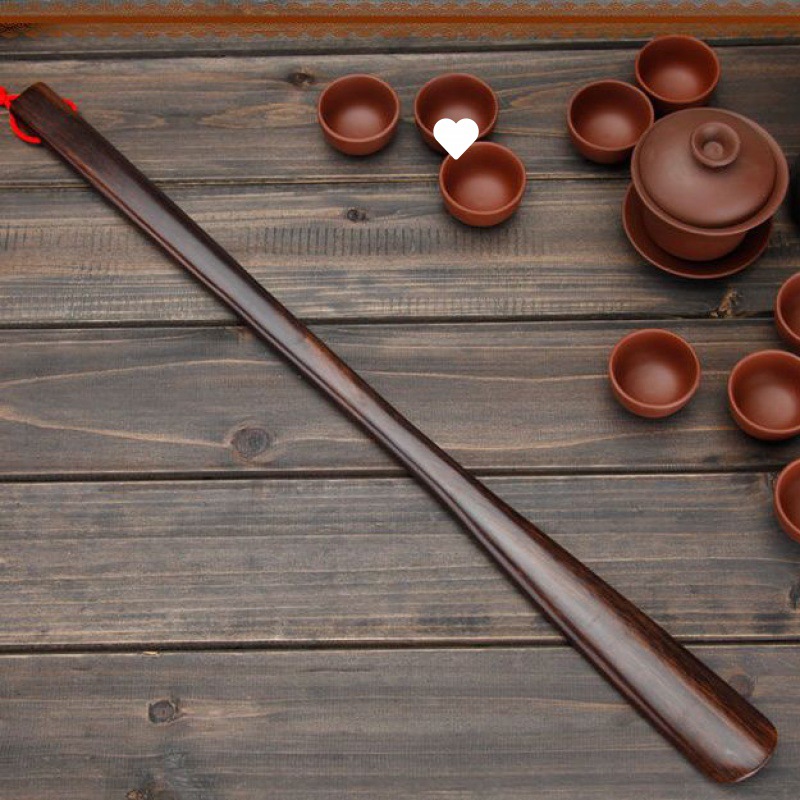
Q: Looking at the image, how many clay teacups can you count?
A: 9